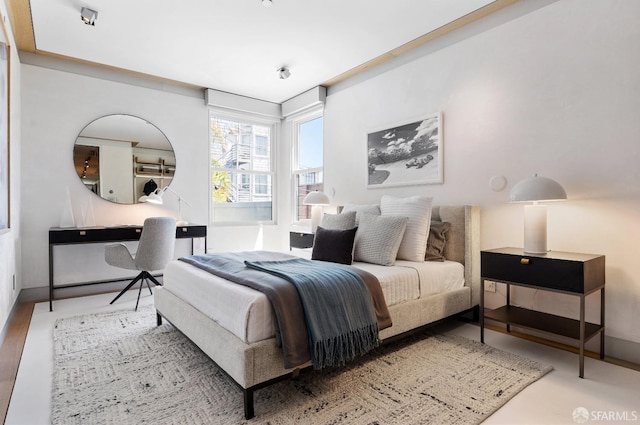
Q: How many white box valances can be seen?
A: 2